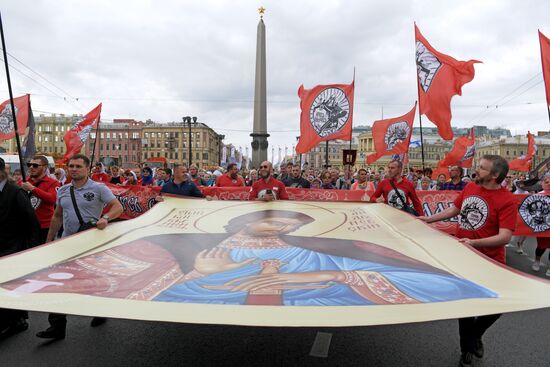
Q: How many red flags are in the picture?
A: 8